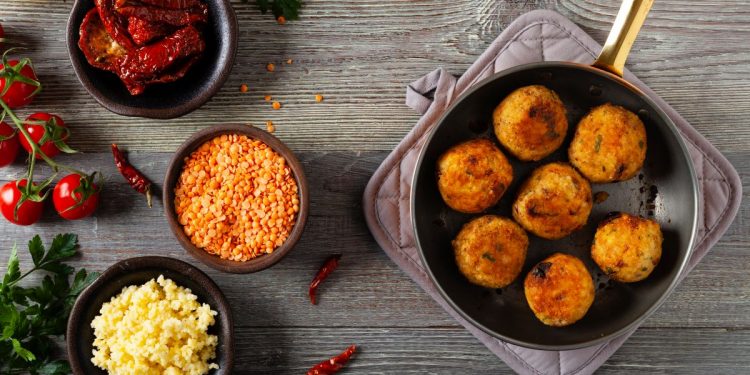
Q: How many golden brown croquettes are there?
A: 7